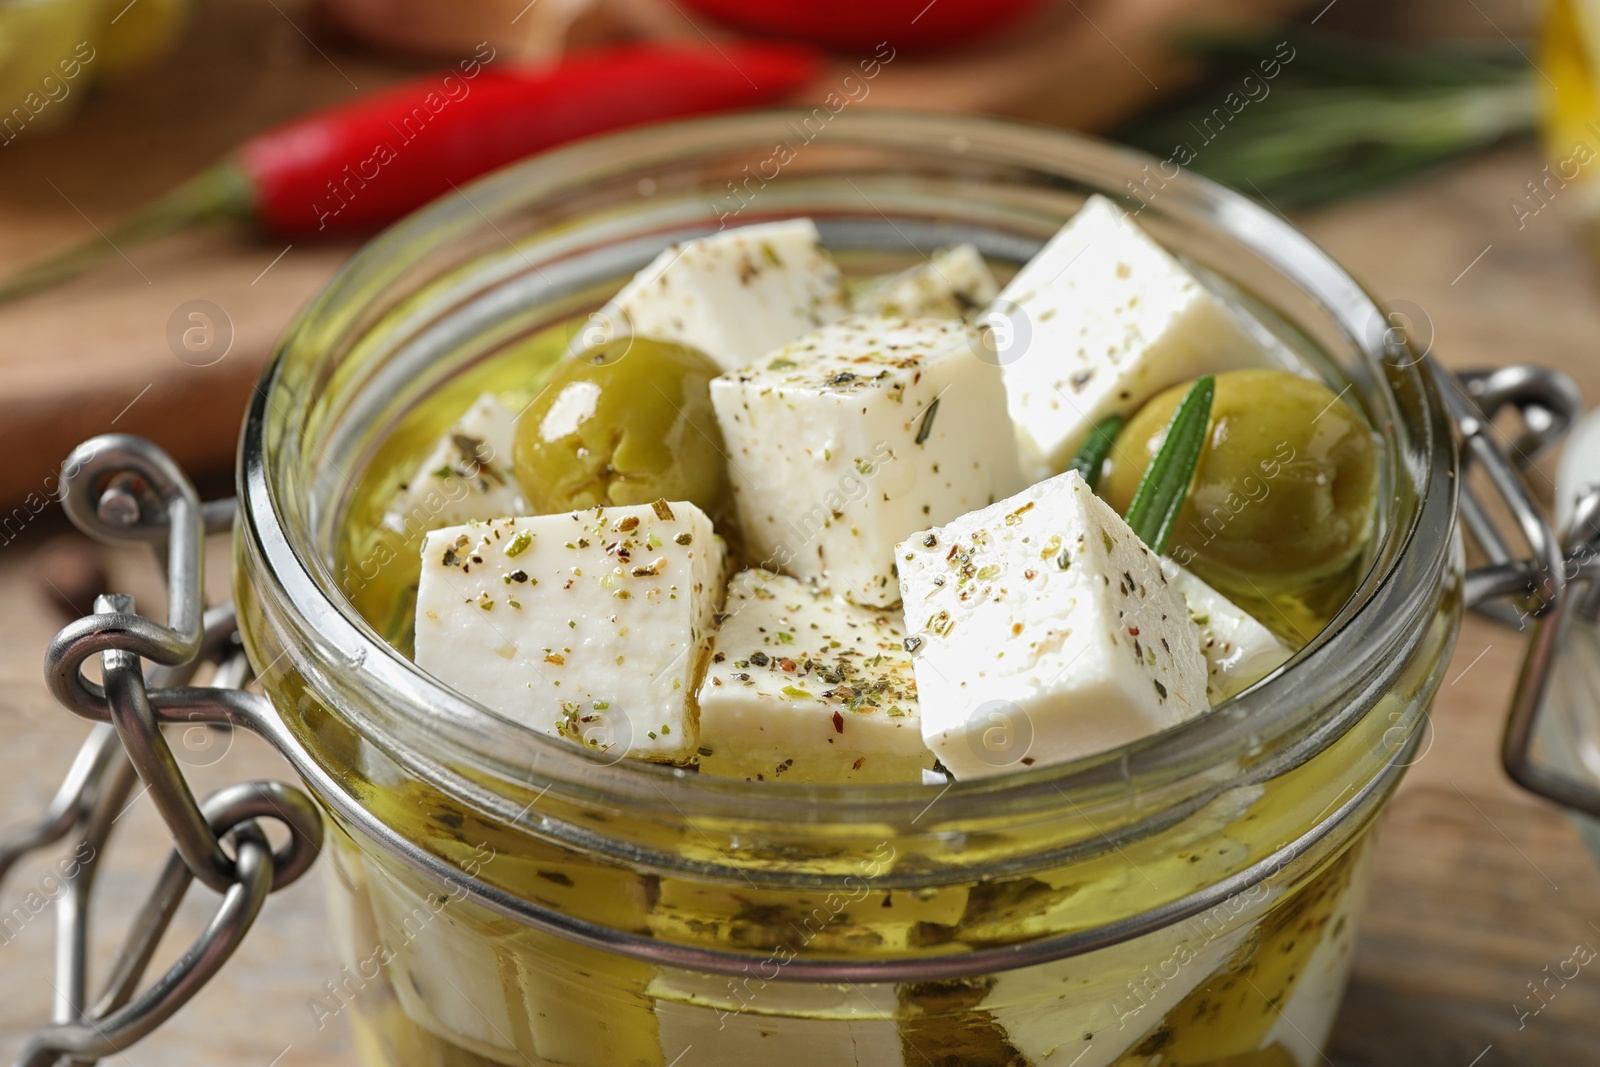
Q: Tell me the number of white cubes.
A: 9